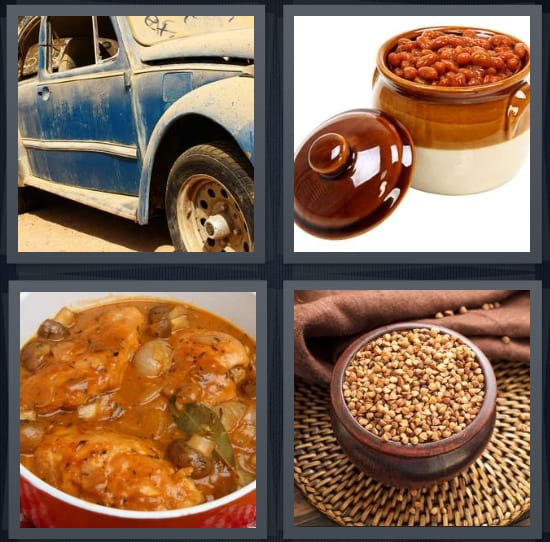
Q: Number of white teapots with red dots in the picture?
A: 0